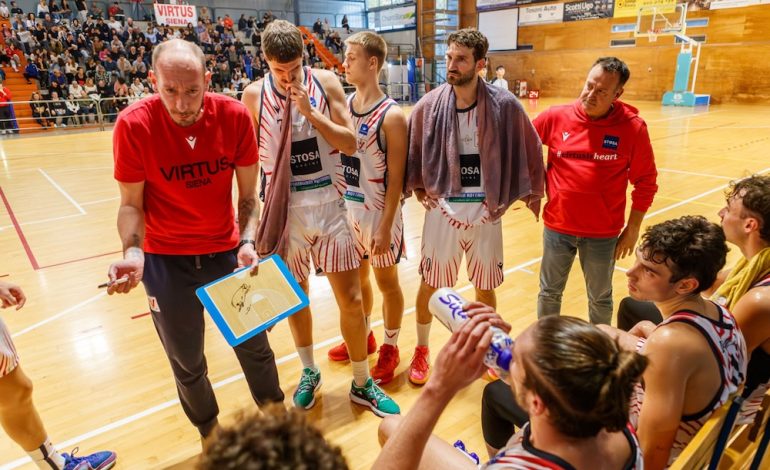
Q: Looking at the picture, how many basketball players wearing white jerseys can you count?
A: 6